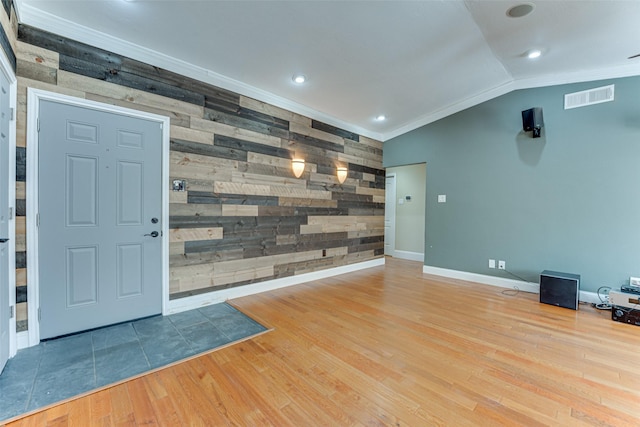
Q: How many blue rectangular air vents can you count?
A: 0